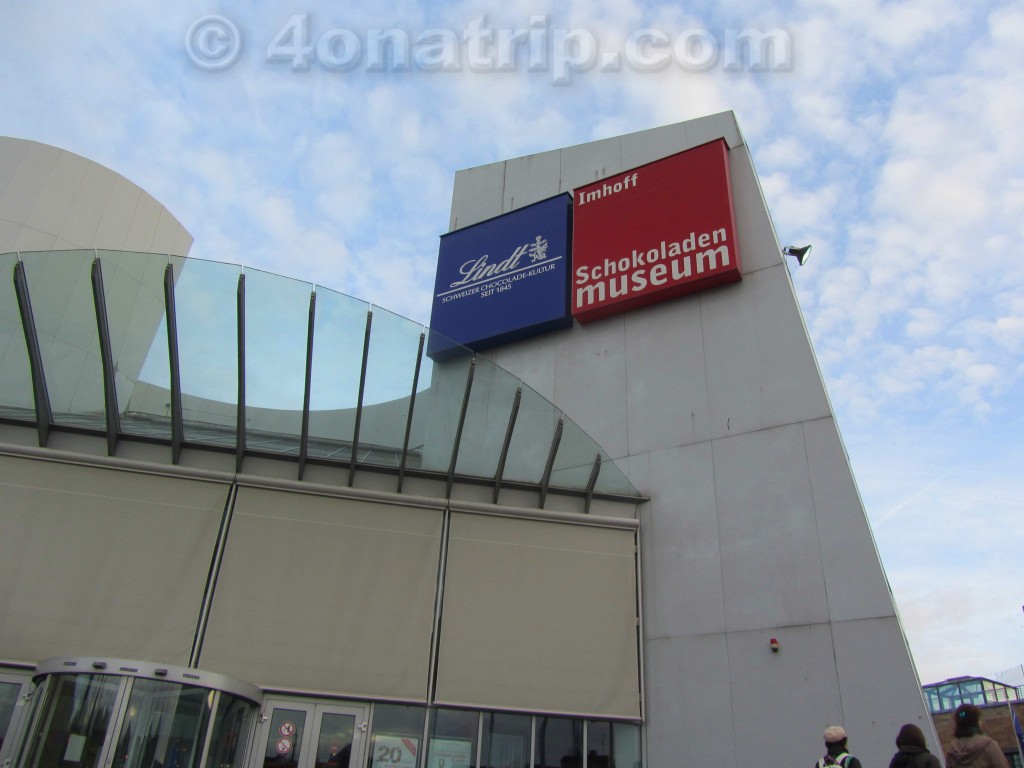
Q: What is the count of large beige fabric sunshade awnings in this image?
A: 3